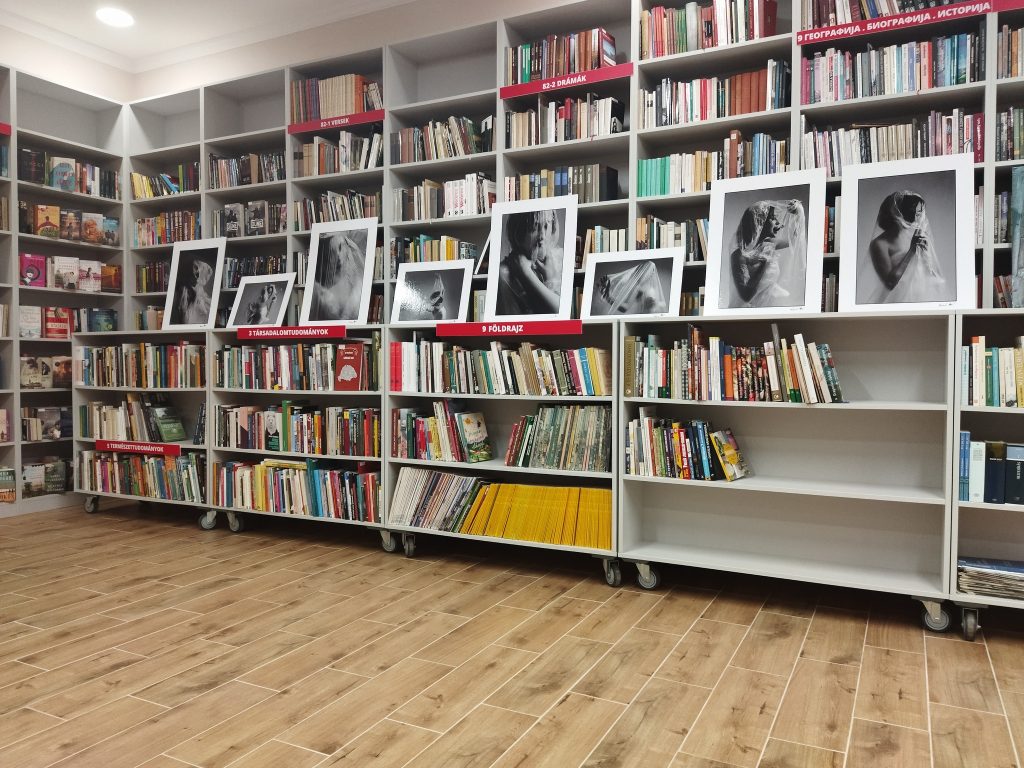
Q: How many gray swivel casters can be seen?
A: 9